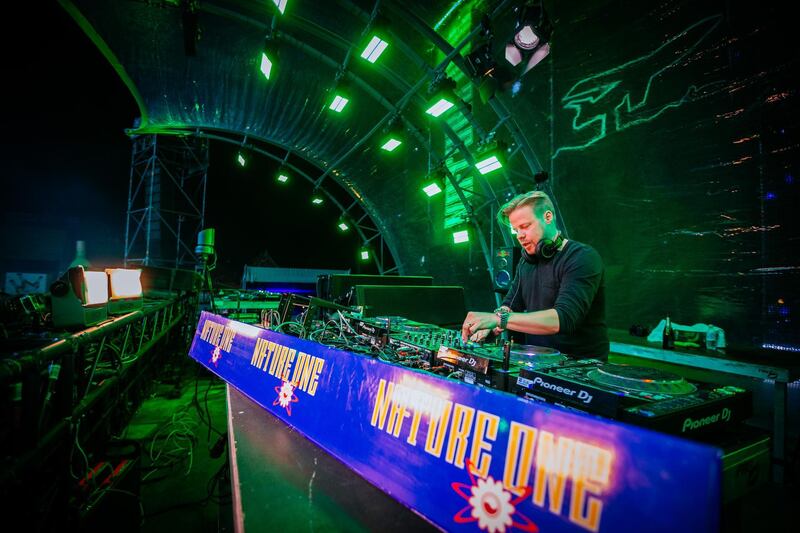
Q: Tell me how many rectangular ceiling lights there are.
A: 14